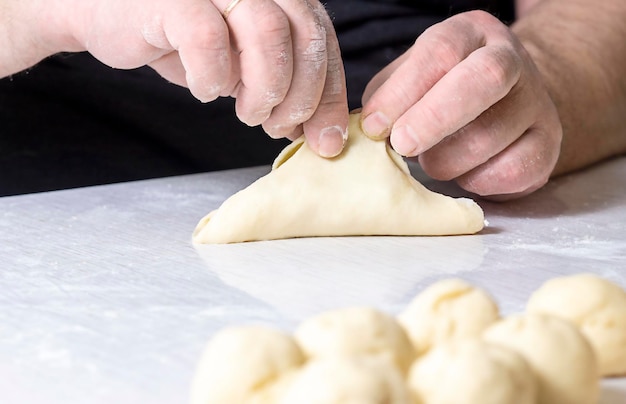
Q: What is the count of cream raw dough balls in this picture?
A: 7